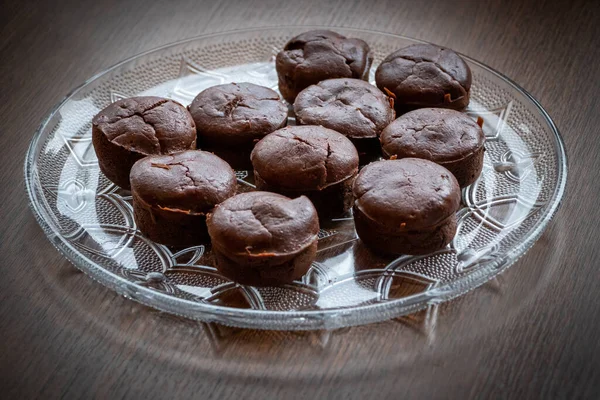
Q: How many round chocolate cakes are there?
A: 10